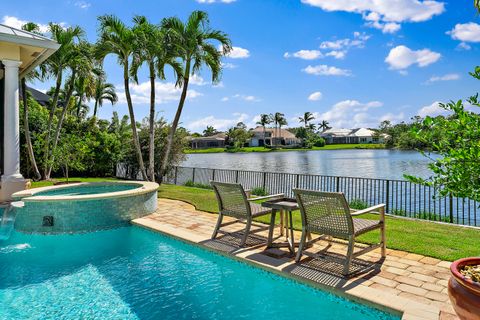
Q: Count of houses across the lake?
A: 3